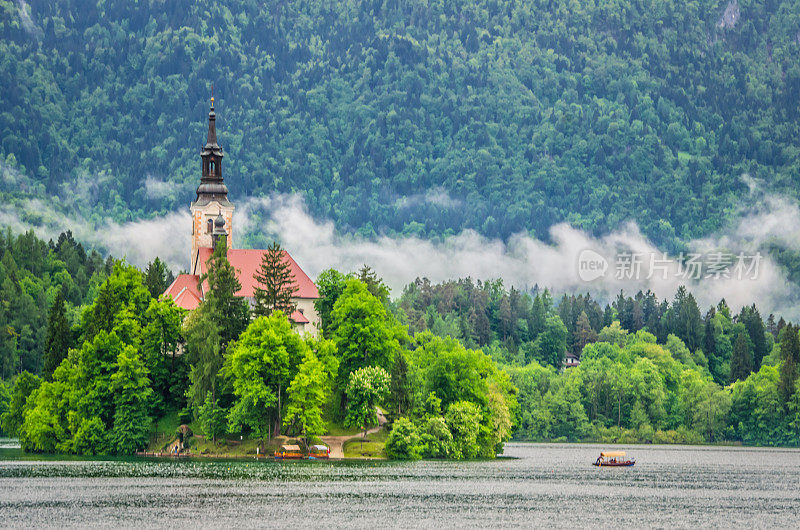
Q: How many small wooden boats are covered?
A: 3